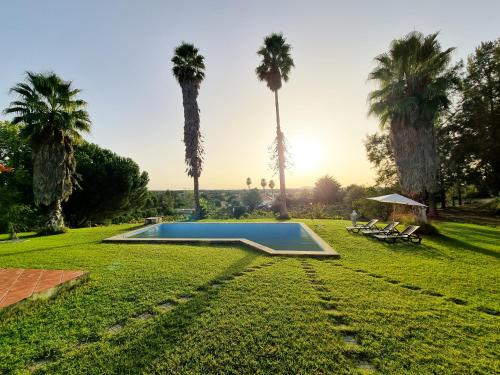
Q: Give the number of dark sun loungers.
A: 3